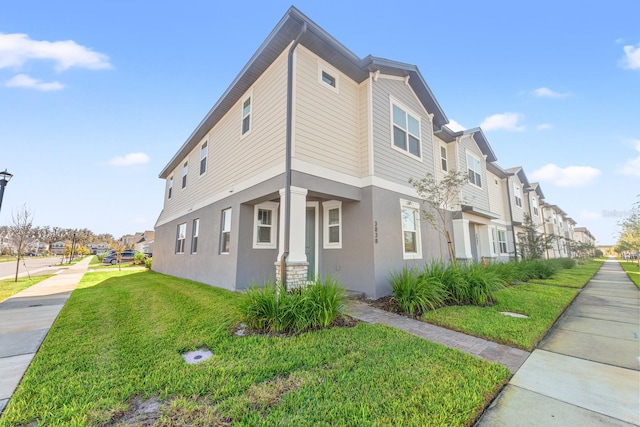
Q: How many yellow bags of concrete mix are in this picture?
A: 0